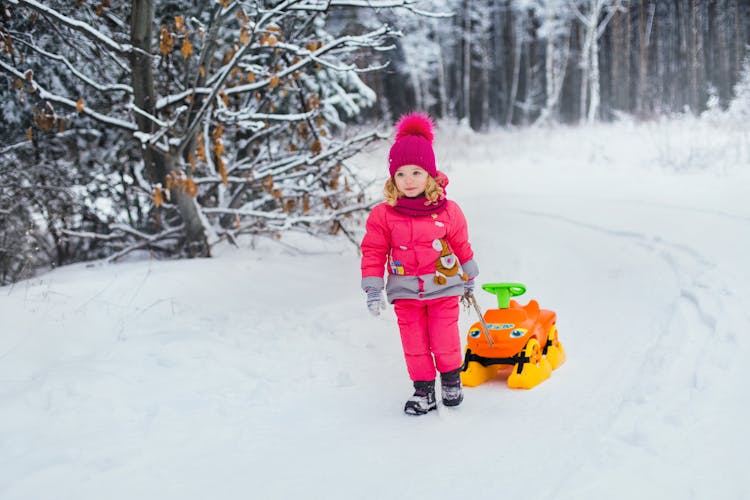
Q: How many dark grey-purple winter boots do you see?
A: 2